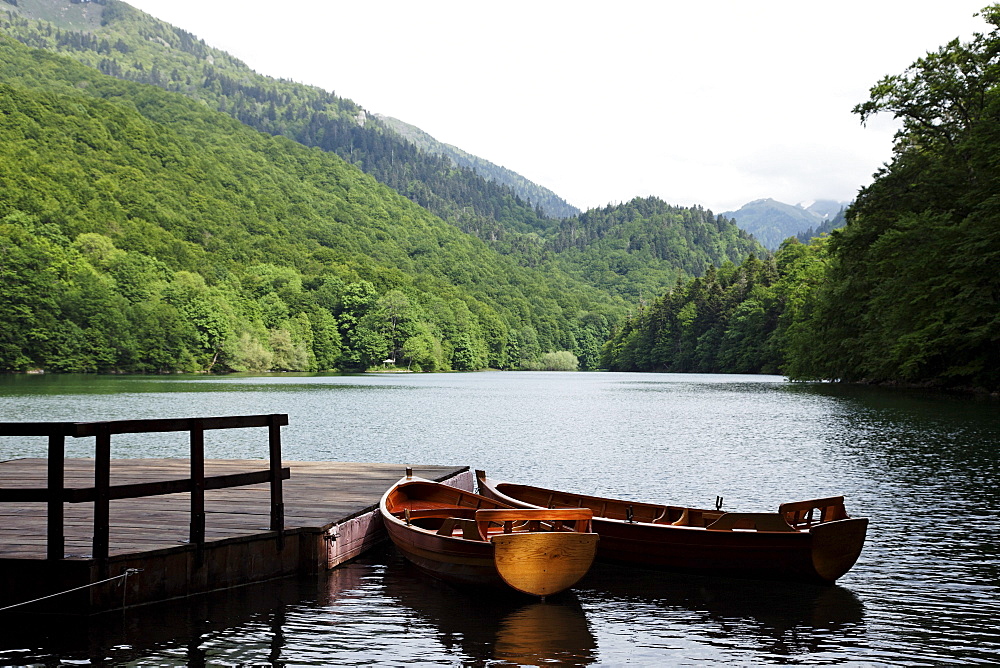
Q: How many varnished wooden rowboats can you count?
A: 2